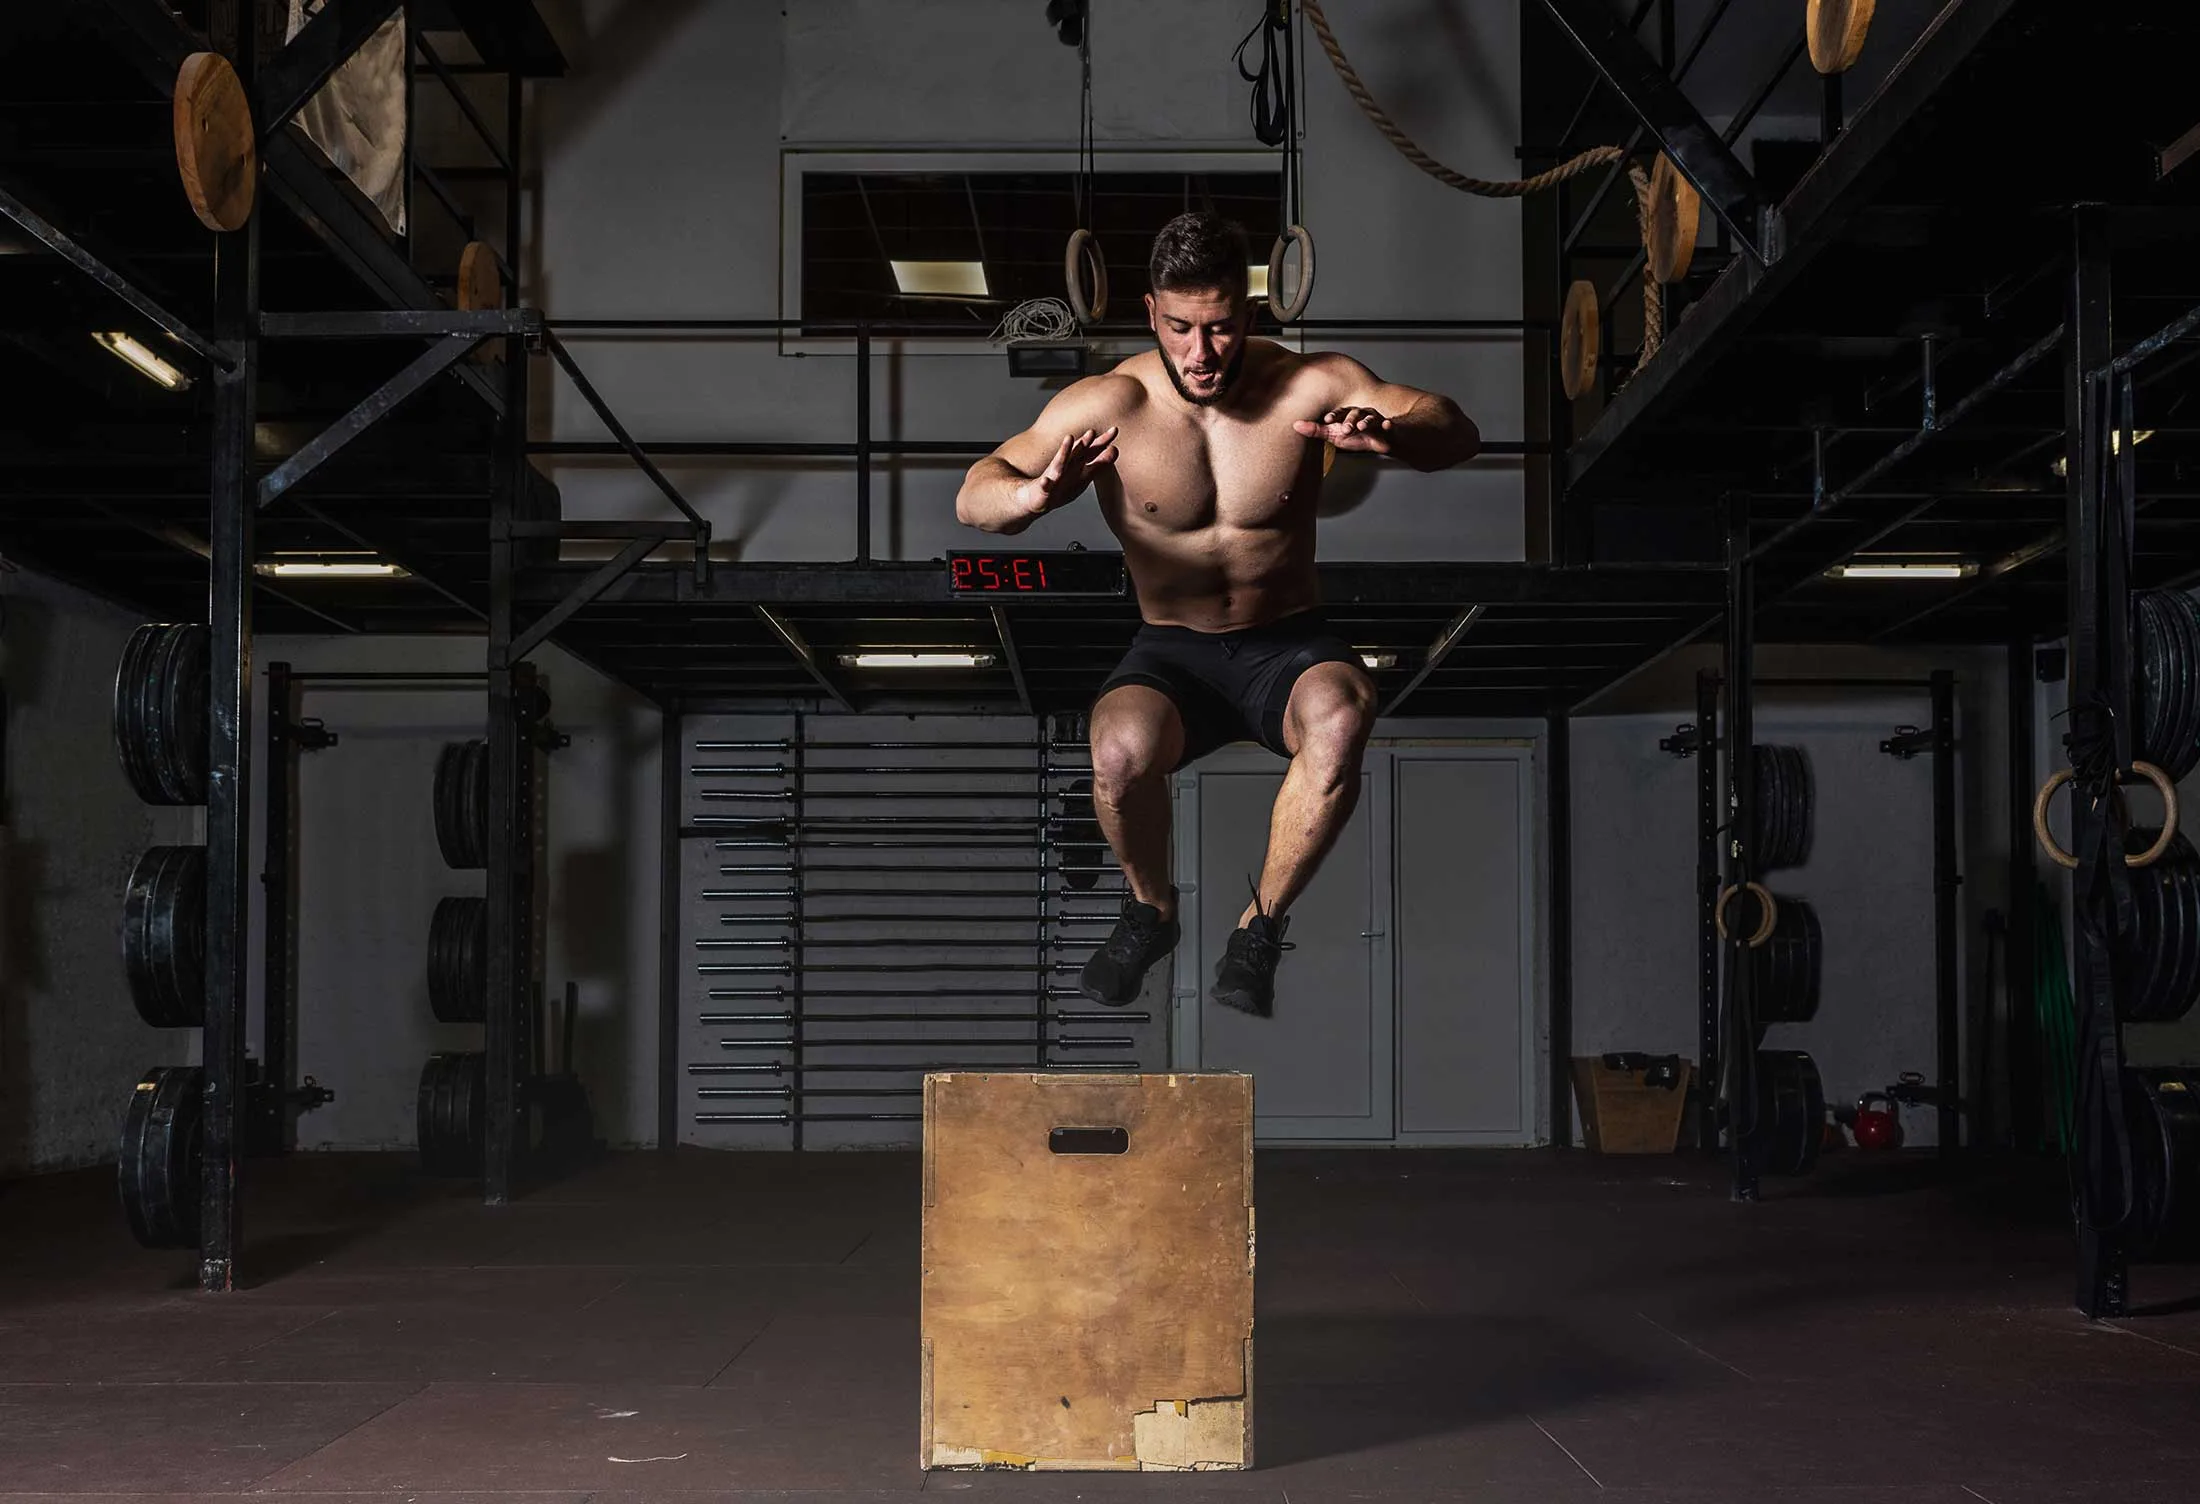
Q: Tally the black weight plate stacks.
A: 12